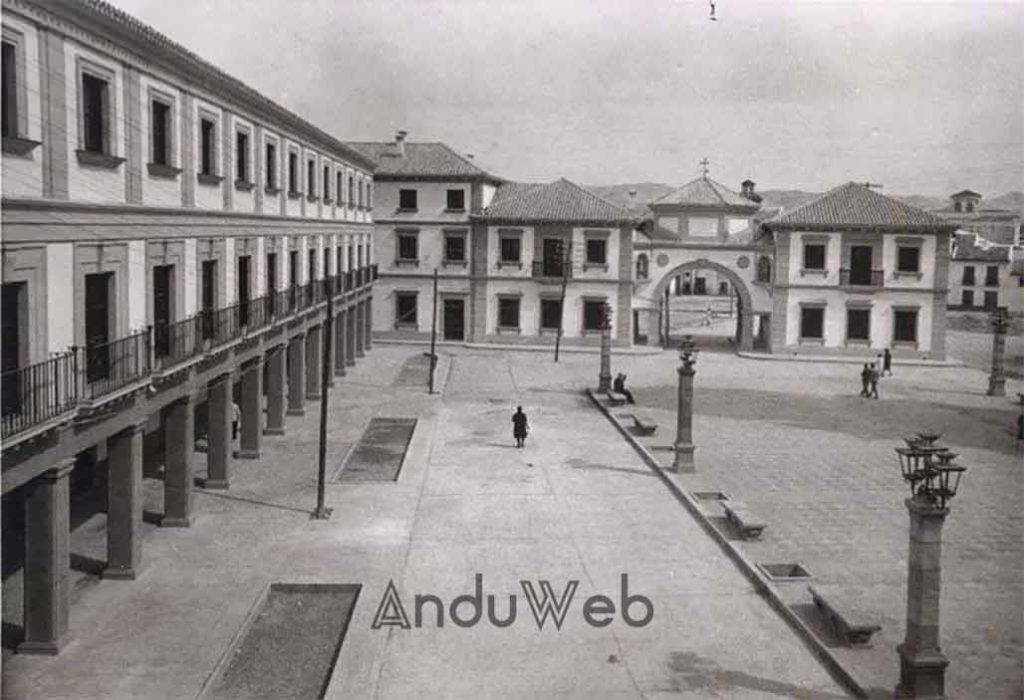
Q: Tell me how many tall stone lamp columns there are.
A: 4